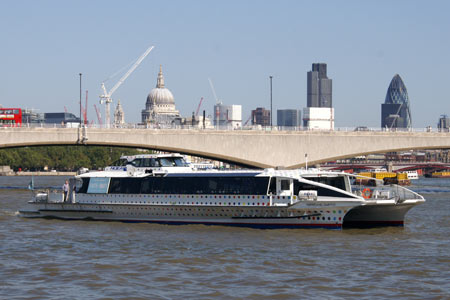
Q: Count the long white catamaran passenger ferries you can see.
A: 1